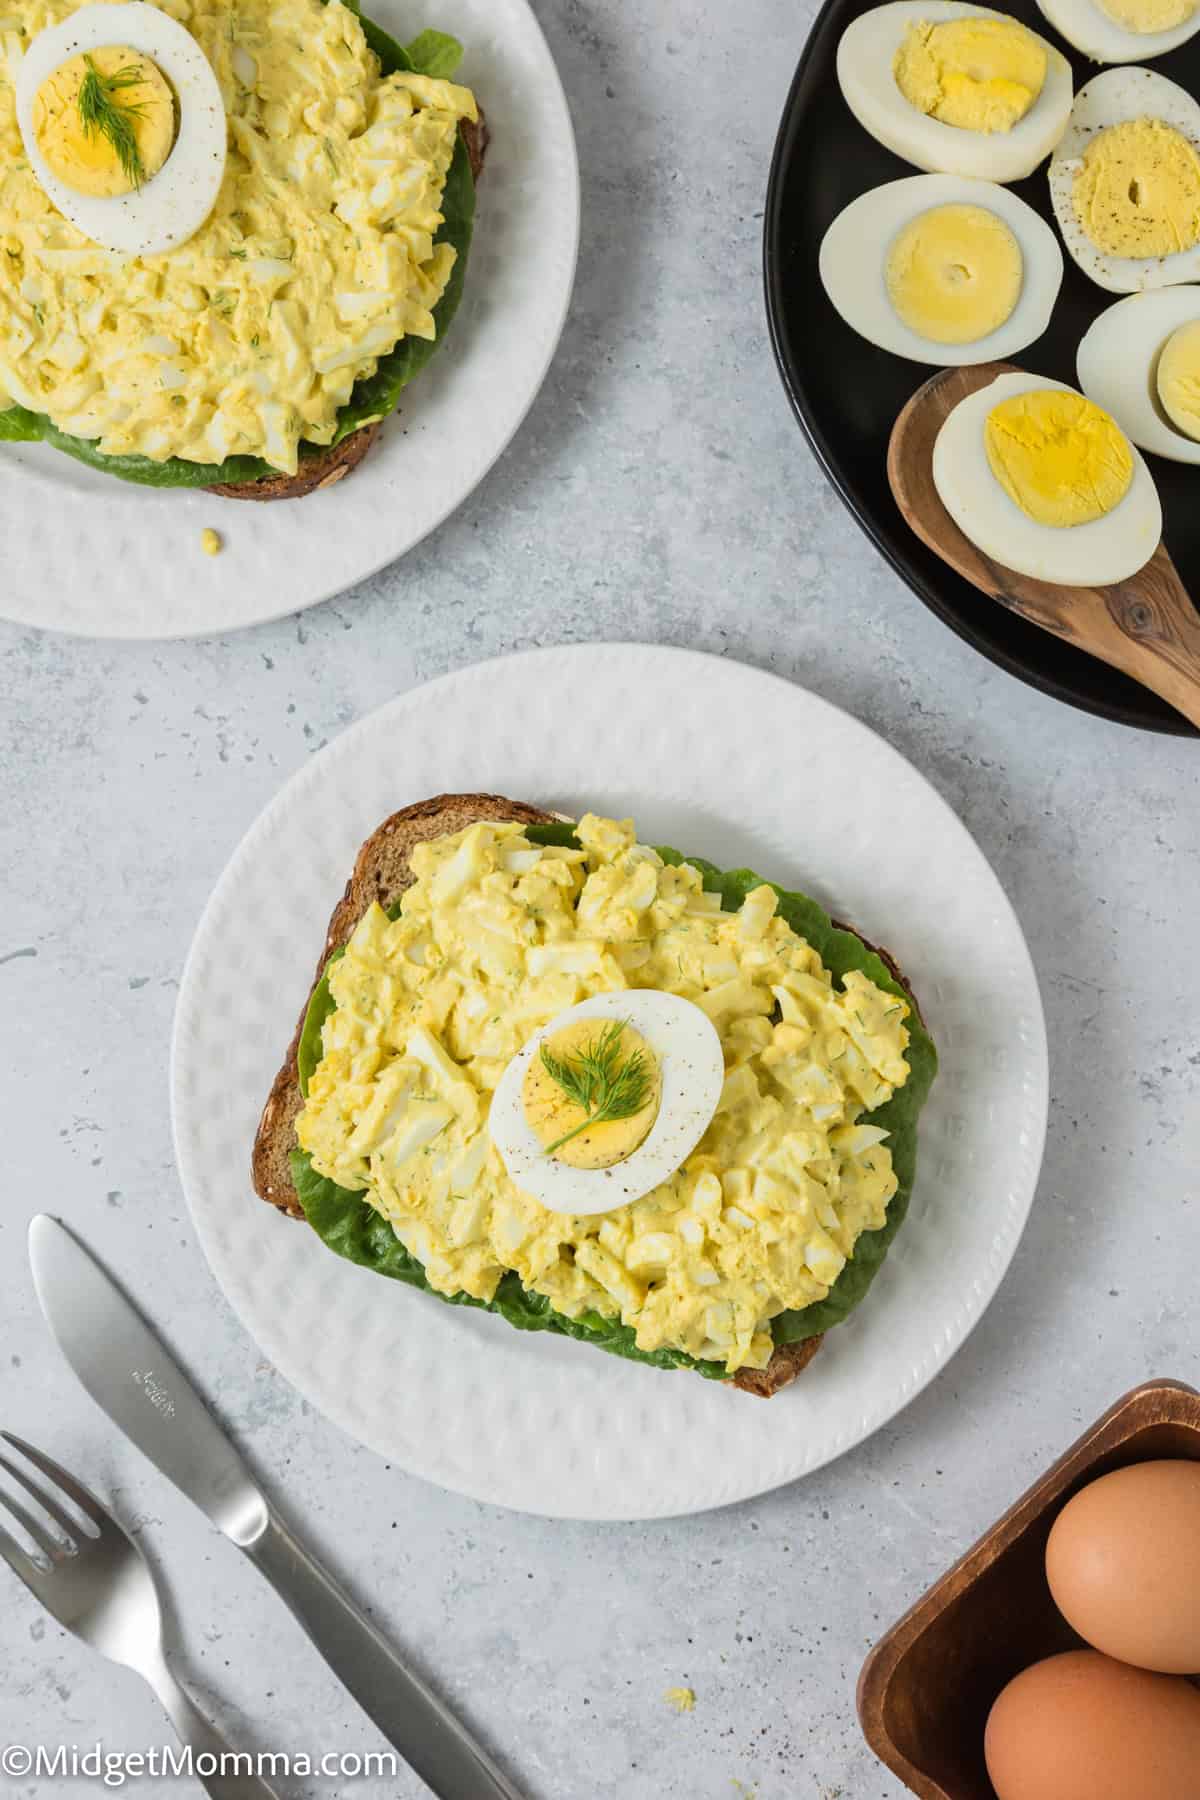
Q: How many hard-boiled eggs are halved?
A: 8